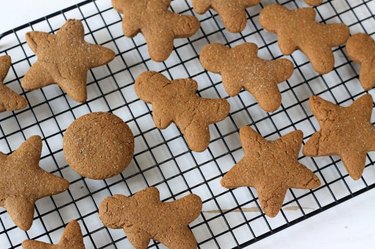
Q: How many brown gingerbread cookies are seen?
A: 15